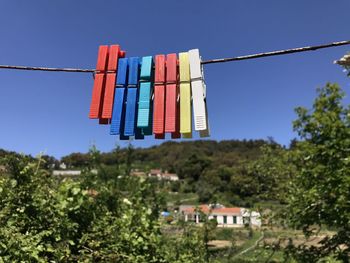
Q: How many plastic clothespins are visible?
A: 9